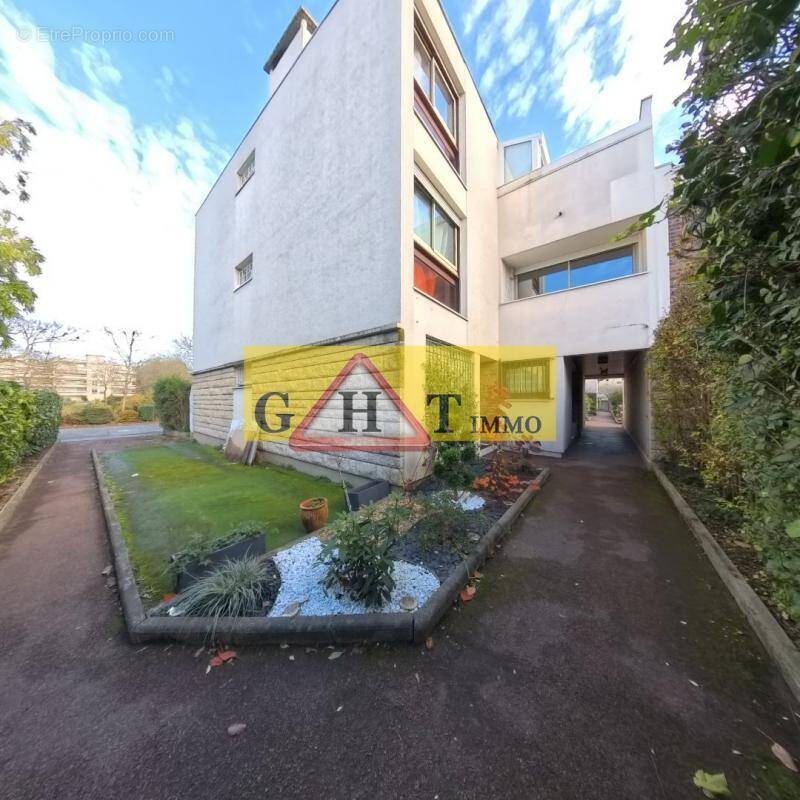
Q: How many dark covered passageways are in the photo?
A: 1